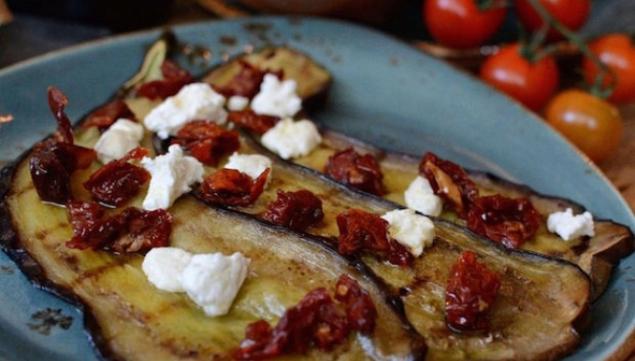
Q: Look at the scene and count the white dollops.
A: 12